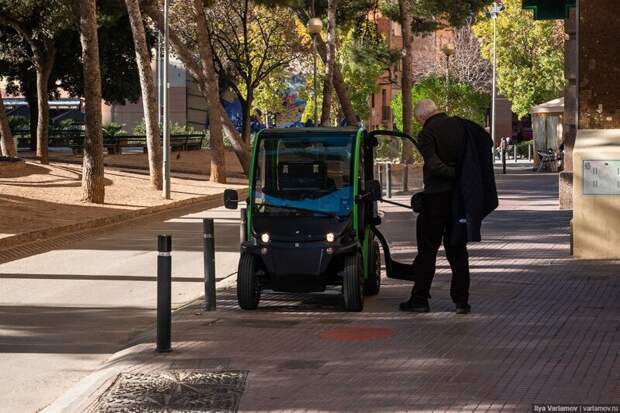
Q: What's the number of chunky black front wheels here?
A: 2